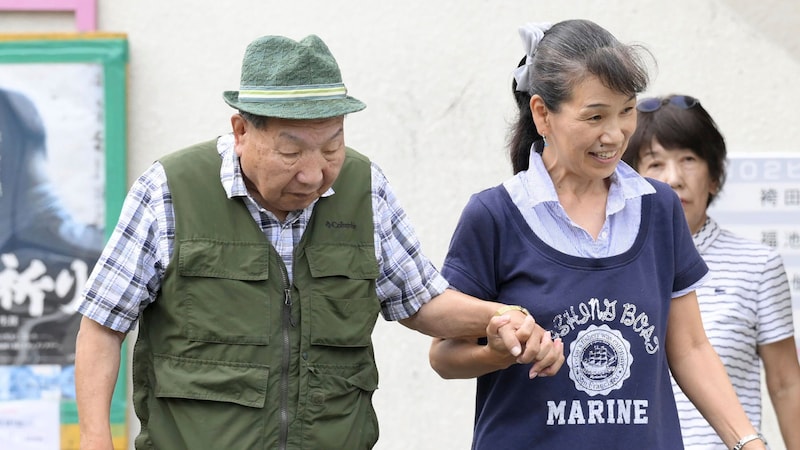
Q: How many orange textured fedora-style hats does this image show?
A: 0